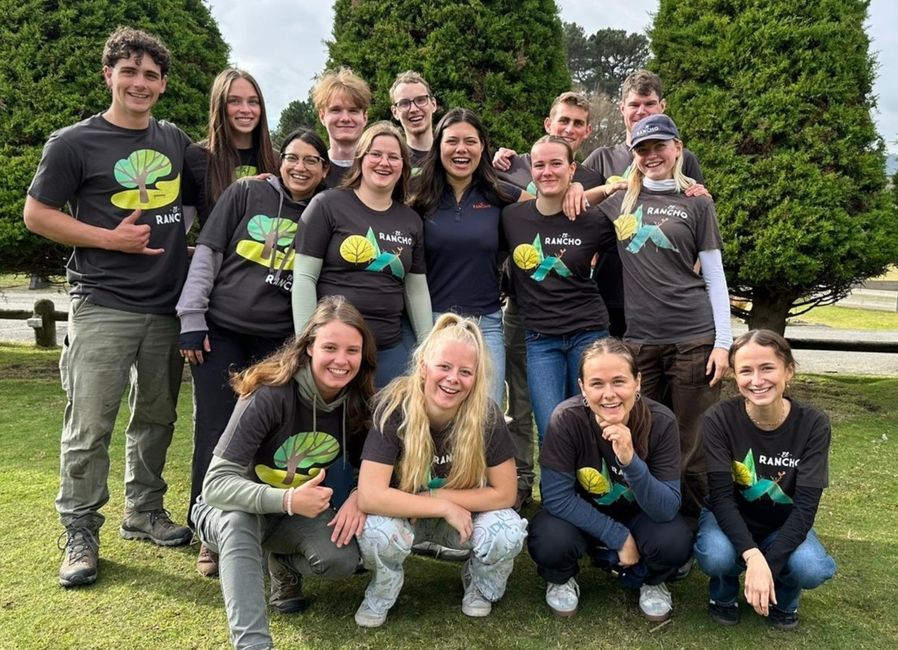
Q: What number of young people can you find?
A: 15